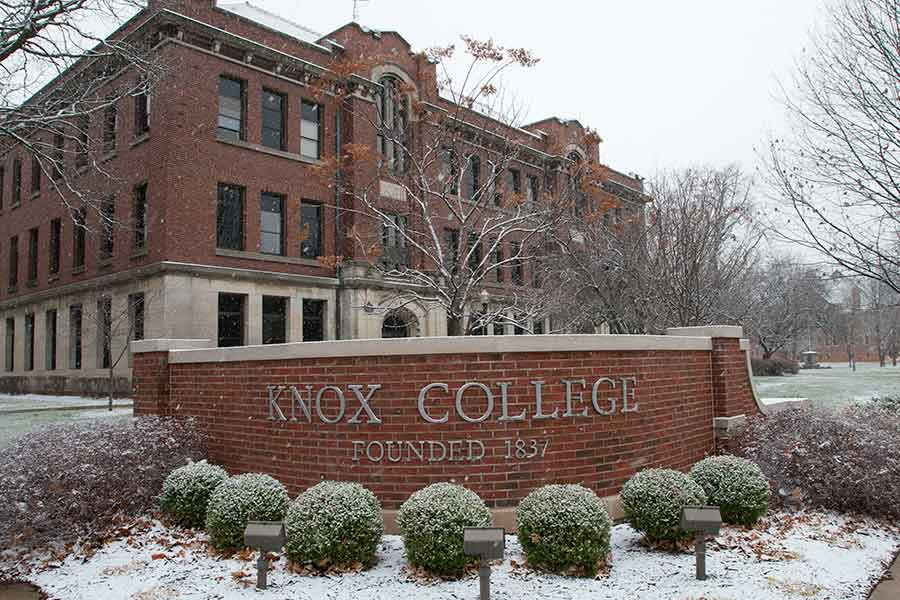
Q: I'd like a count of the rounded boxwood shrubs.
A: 7